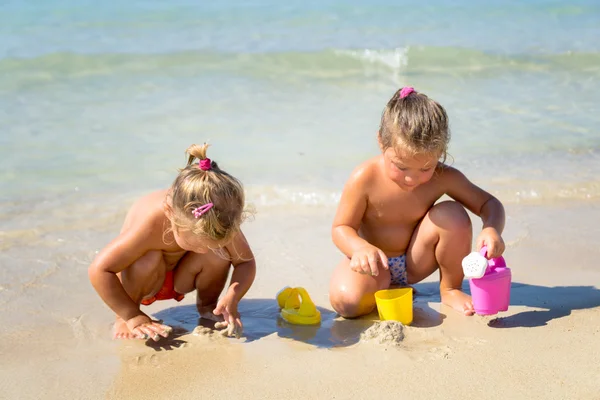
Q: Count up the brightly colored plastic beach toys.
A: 3